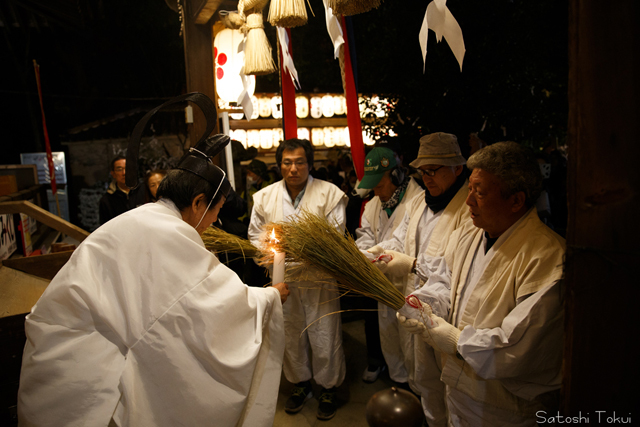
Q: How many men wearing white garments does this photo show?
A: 5